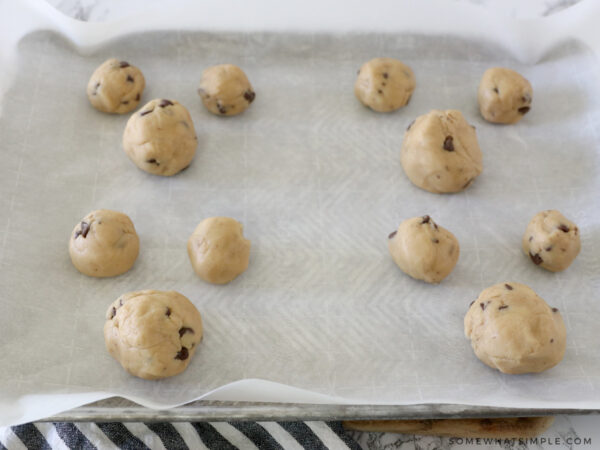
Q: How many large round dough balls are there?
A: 4